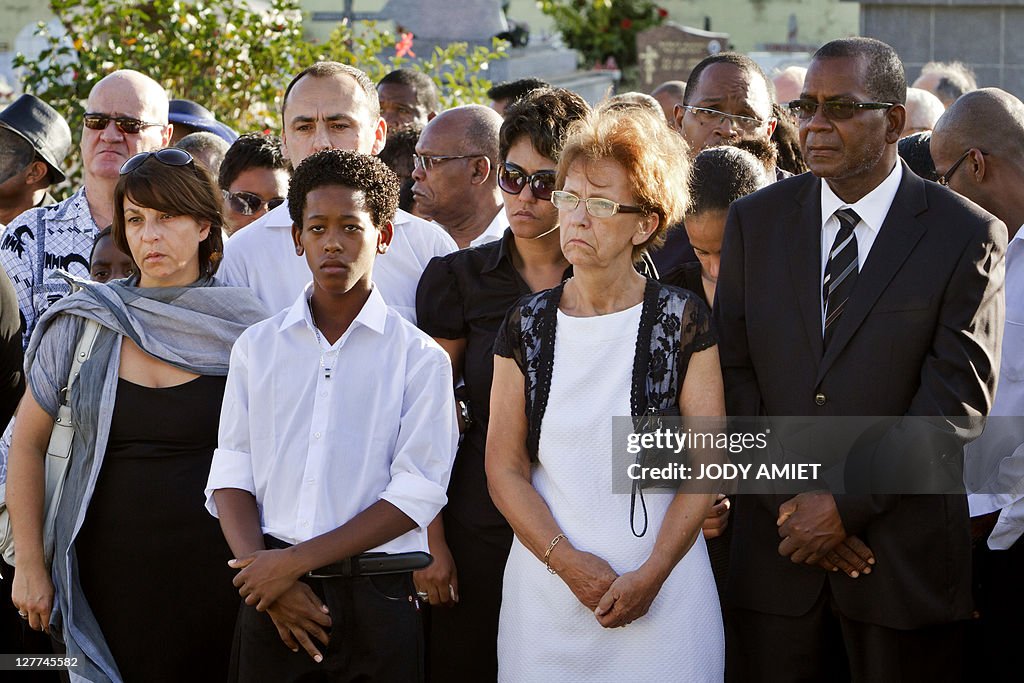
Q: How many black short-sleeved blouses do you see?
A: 1